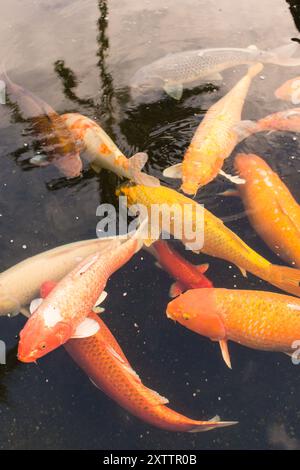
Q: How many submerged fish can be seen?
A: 13